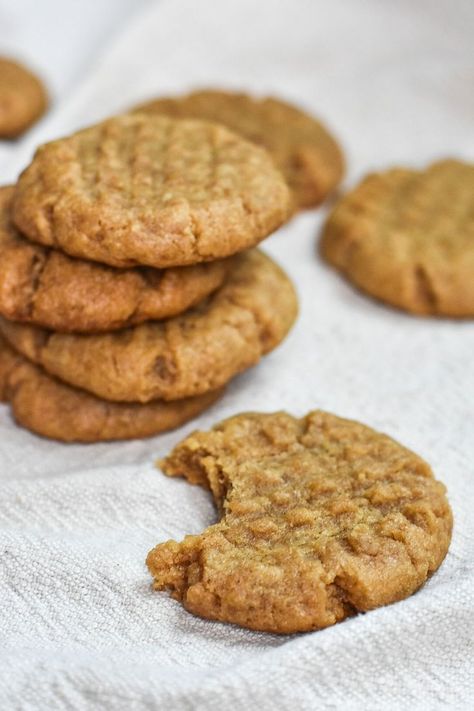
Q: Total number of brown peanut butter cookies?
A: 8